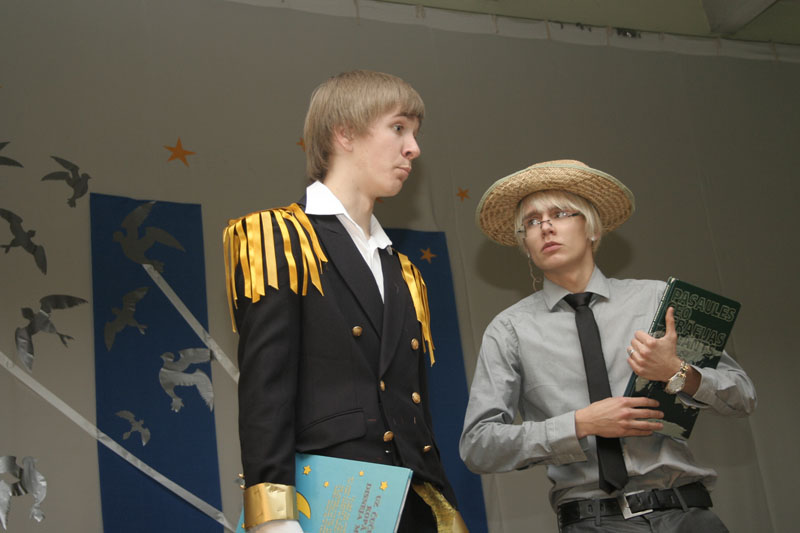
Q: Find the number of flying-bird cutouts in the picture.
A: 9